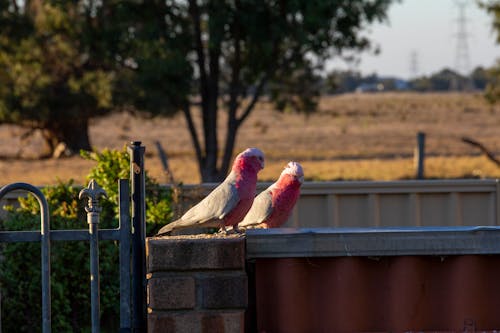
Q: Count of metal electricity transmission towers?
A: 2